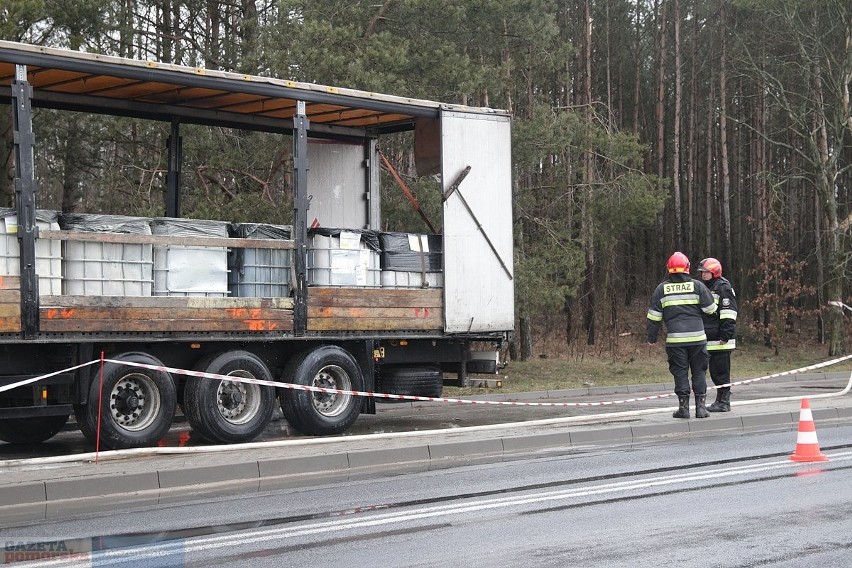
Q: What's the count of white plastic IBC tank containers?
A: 6